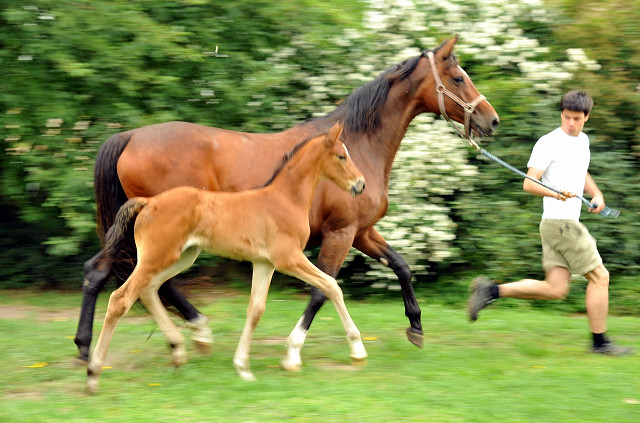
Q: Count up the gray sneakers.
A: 2